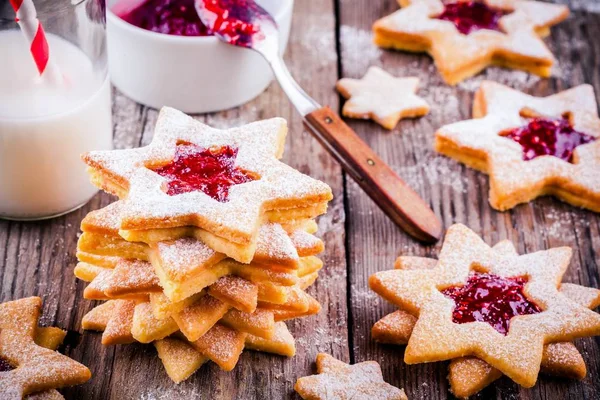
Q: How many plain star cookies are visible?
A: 2